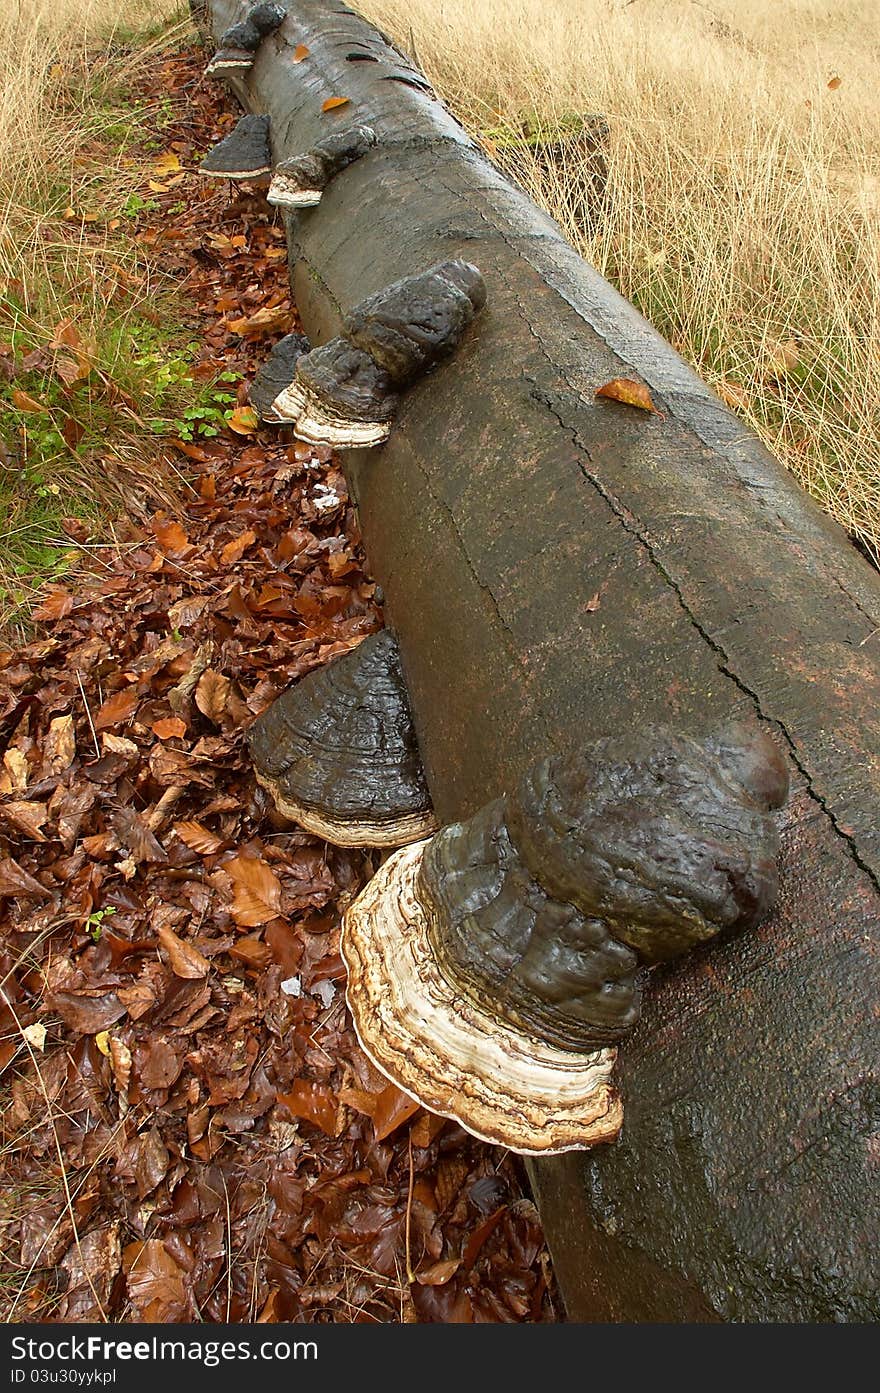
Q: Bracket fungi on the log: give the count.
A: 7